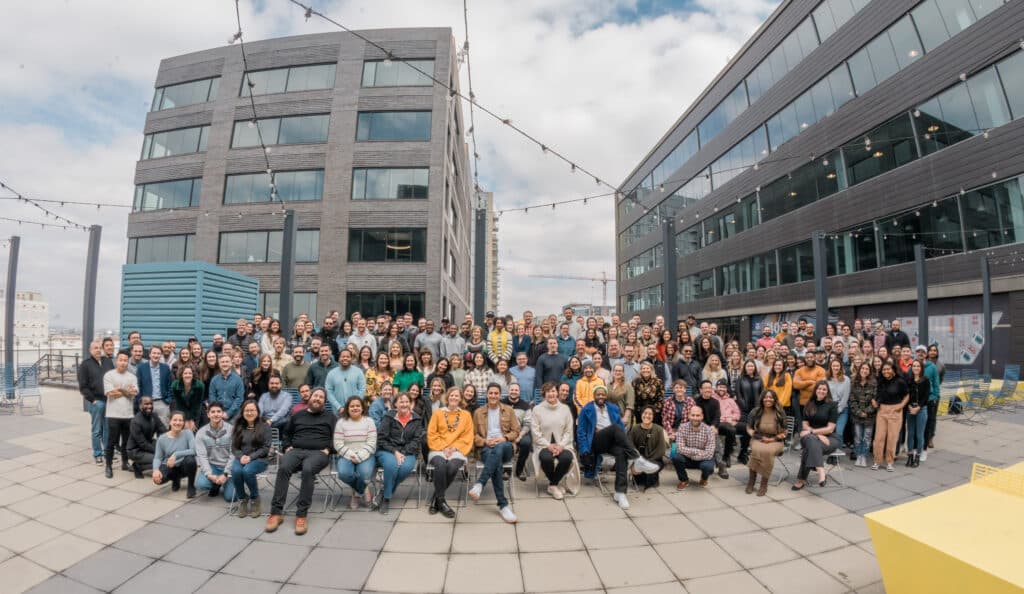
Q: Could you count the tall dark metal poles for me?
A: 8